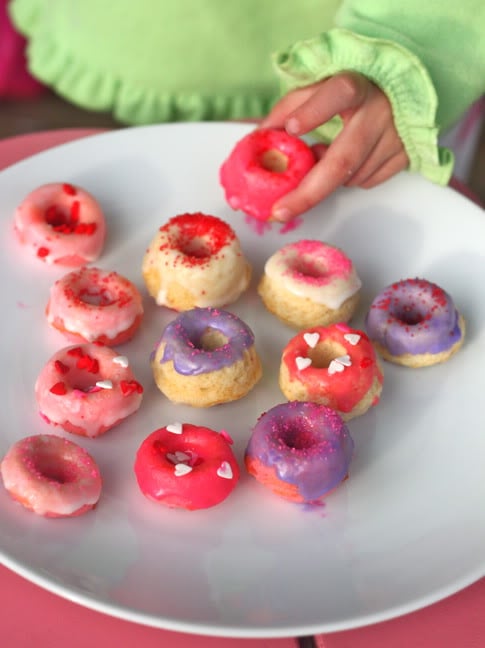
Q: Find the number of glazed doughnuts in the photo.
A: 12